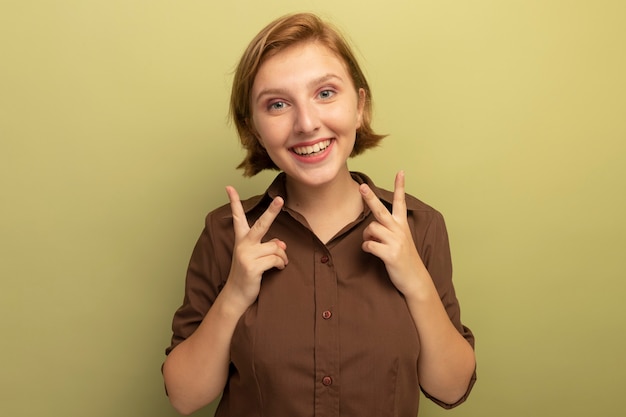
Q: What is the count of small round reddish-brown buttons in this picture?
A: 3